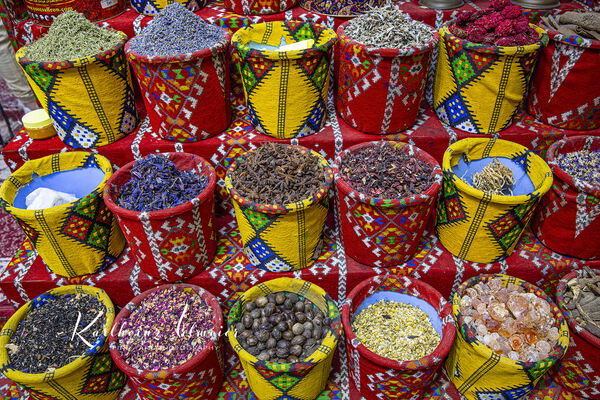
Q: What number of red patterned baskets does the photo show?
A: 9